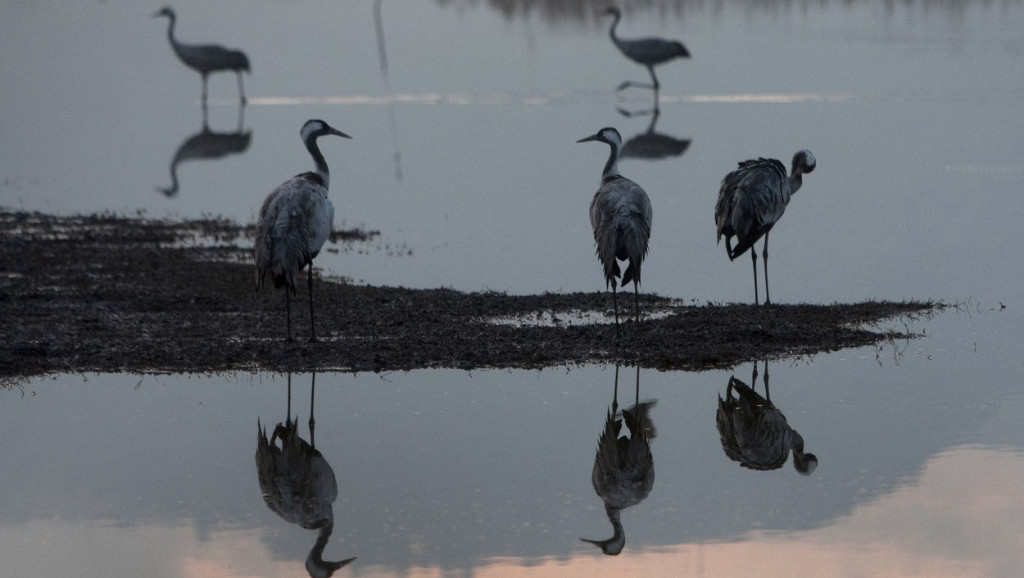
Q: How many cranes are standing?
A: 5